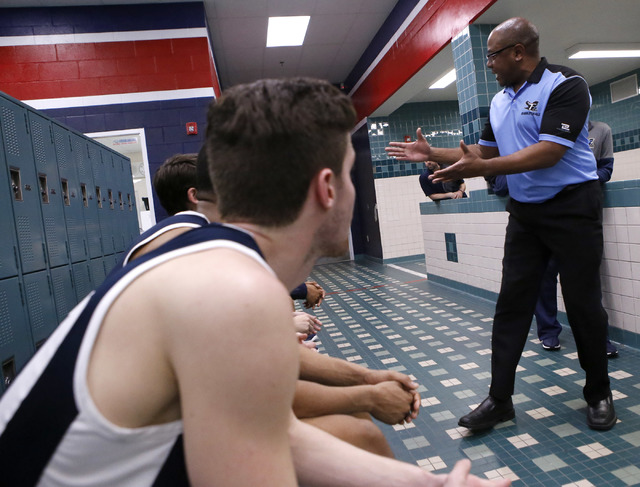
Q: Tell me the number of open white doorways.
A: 1